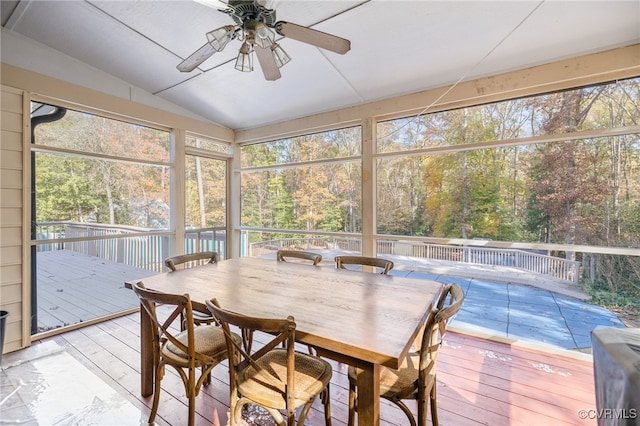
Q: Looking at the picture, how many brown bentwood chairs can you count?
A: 6